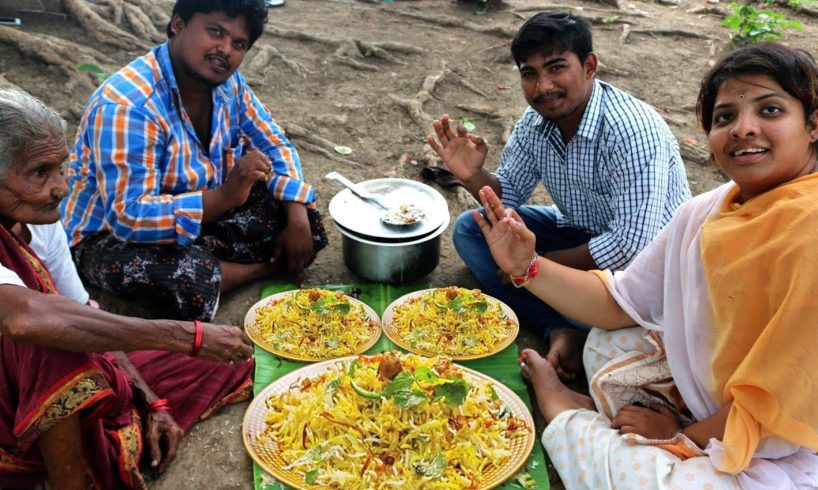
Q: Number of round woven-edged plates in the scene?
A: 3